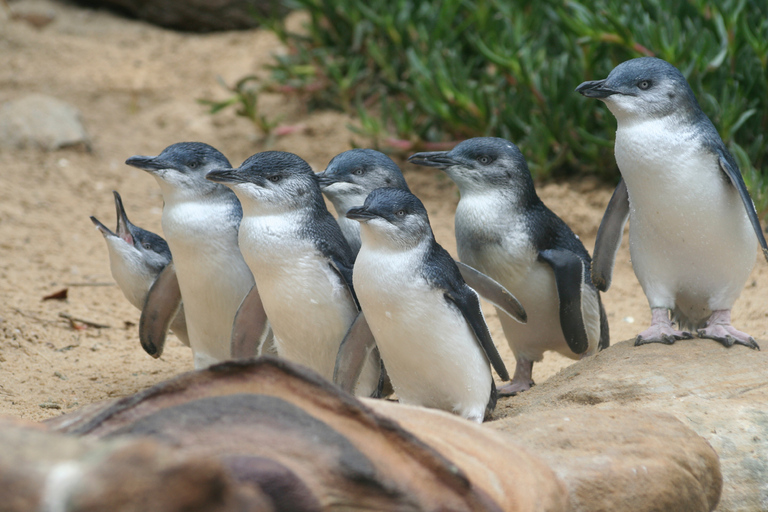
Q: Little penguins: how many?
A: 7